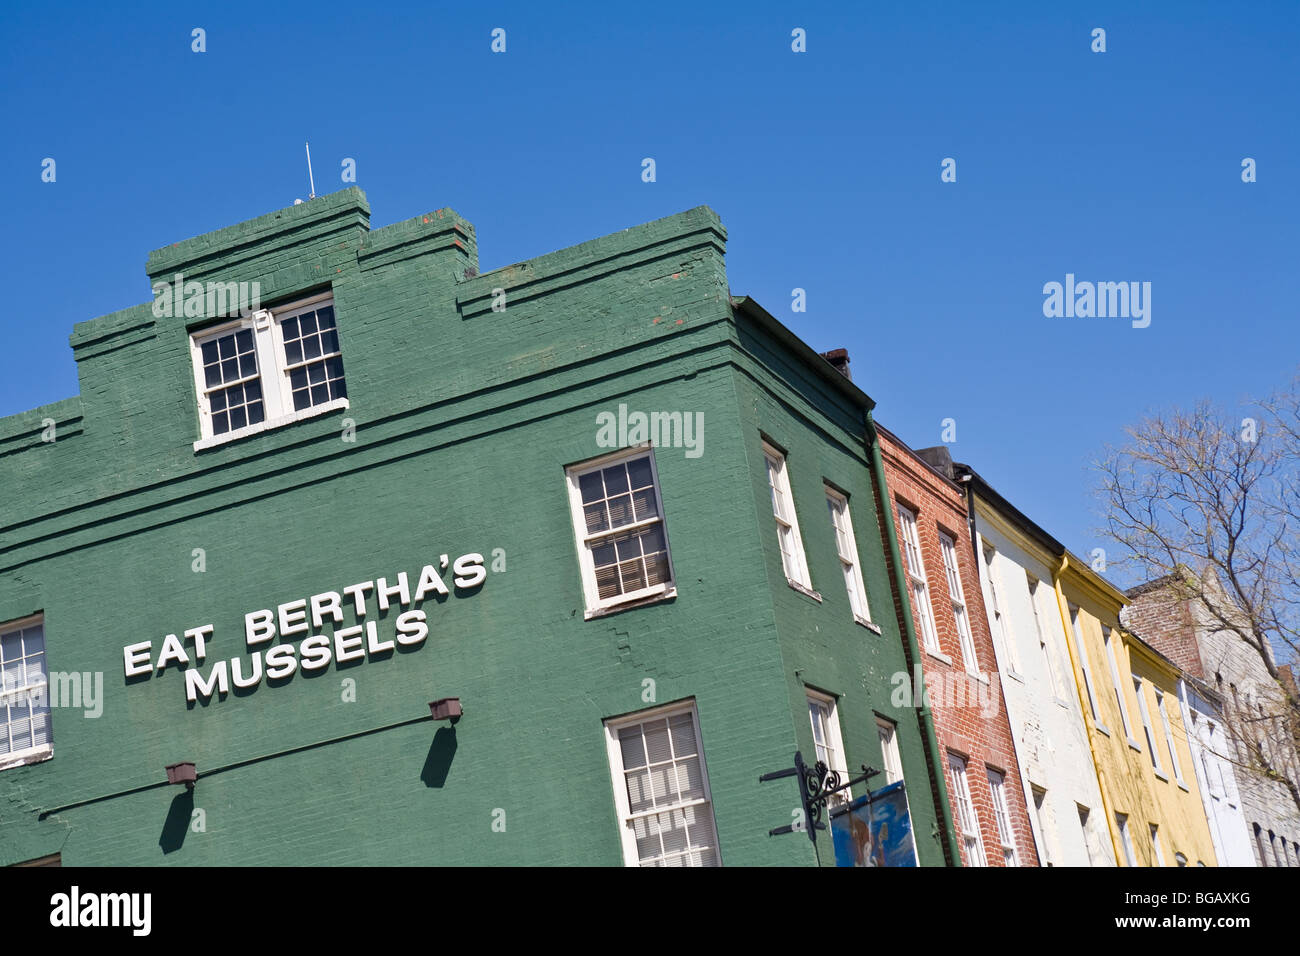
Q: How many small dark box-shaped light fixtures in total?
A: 2